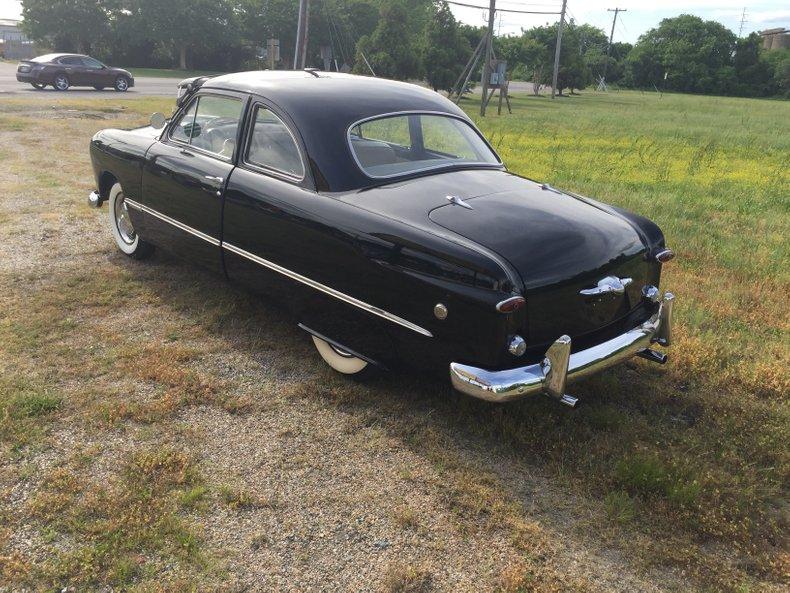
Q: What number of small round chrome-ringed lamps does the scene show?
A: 2